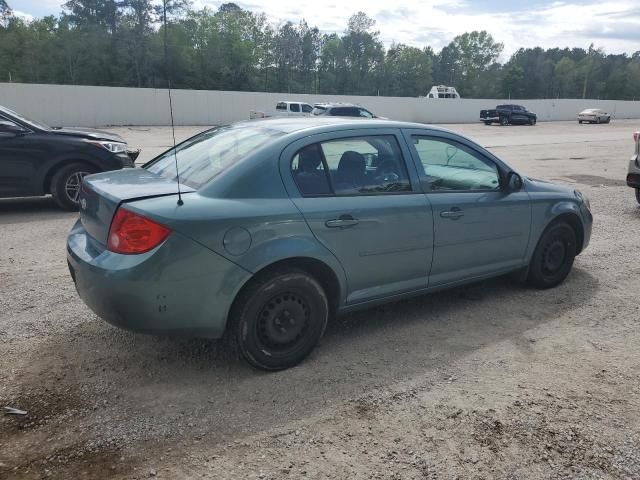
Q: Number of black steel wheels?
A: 2